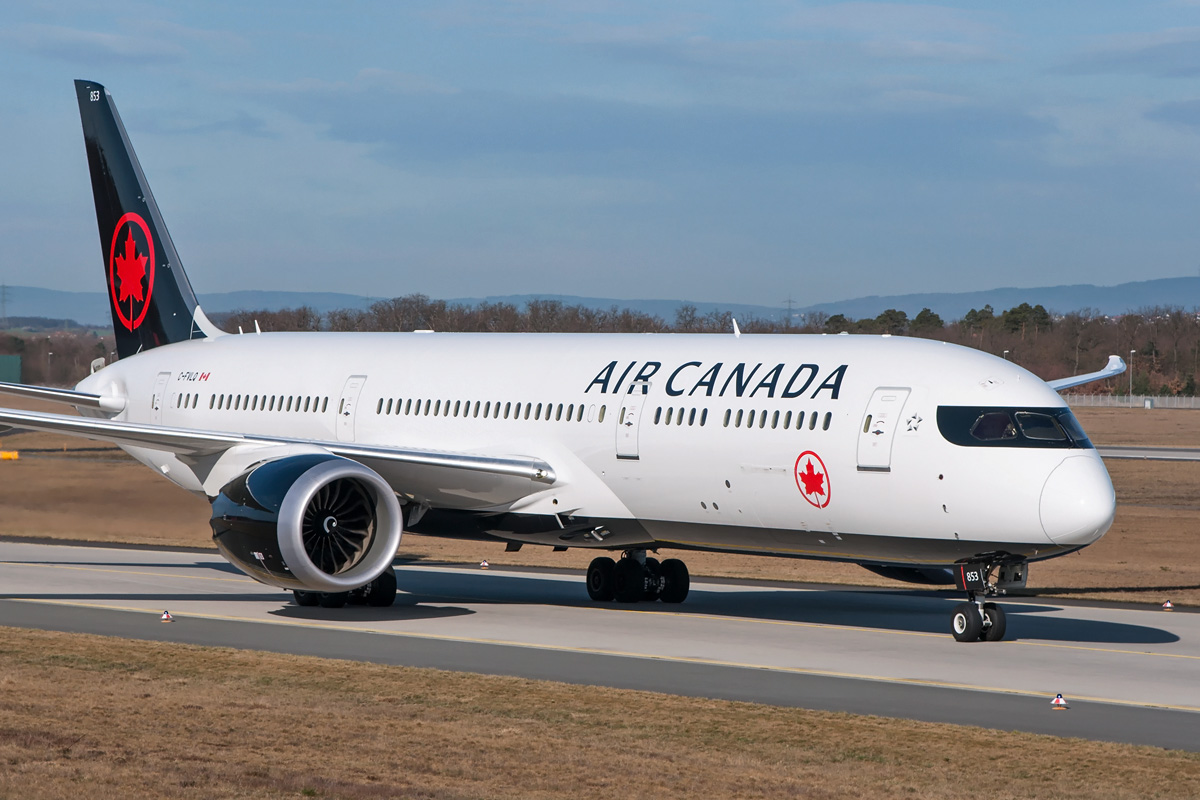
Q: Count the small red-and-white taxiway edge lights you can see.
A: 4